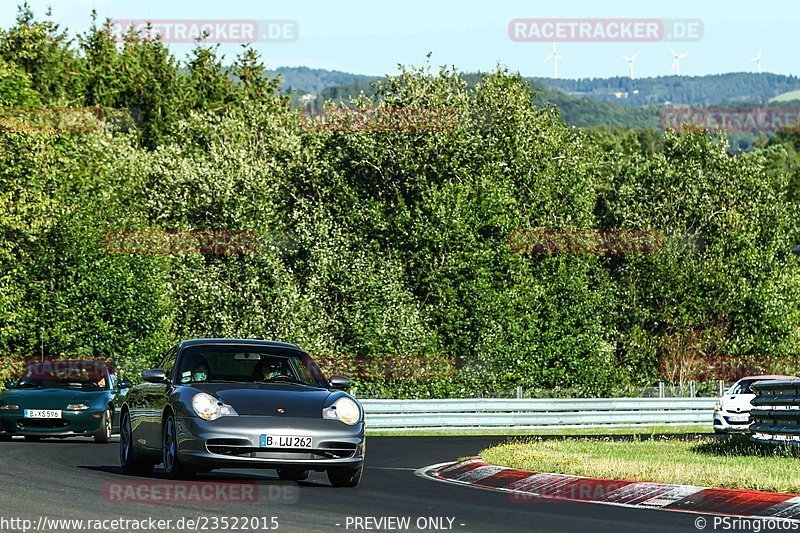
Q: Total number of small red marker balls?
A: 0